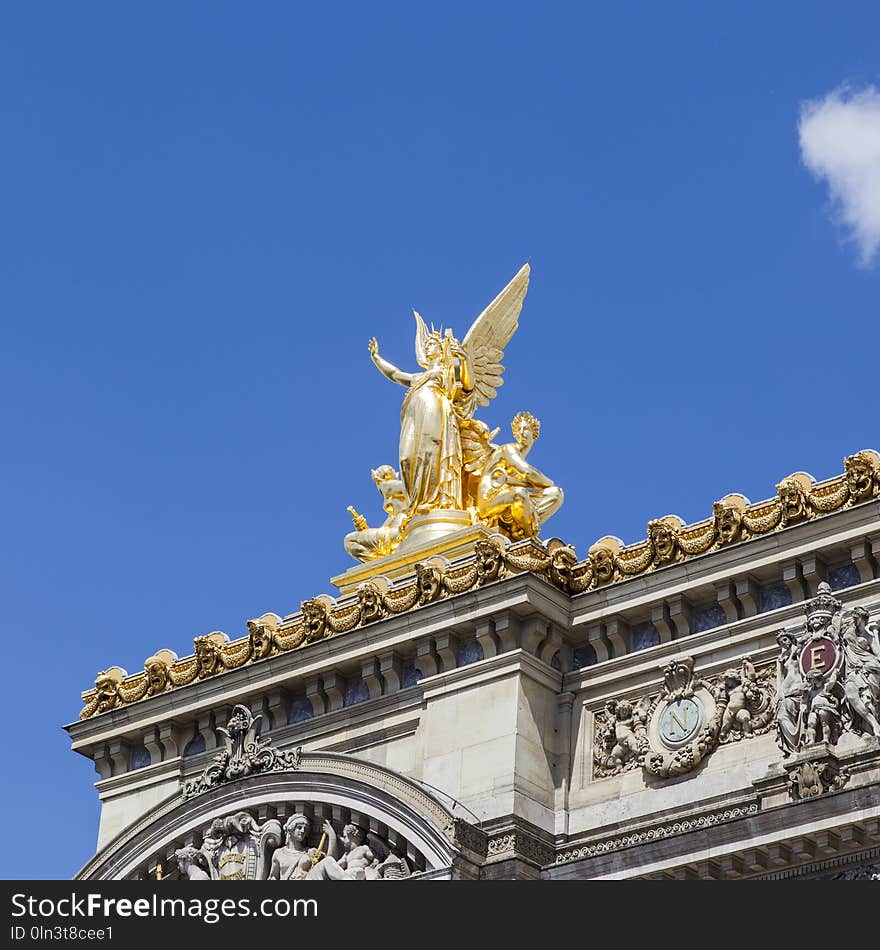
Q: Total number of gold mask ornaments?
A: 14